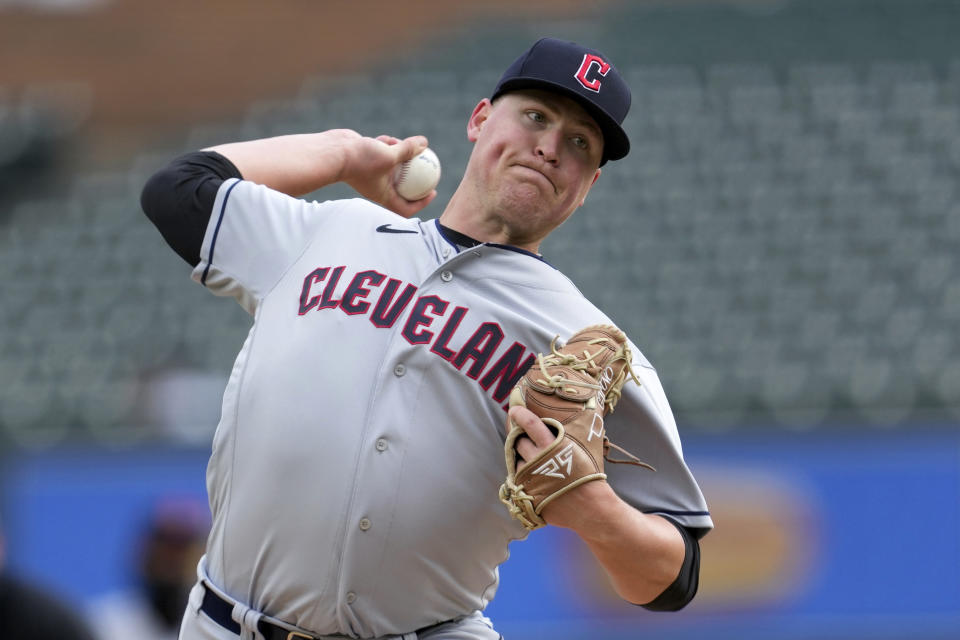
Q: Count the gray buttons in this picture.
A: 6